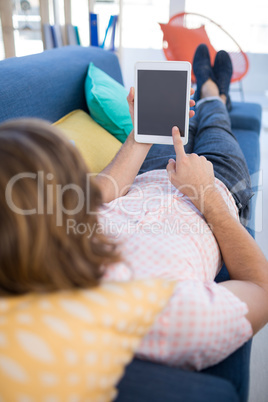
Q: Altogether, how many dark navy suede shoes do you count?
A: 2